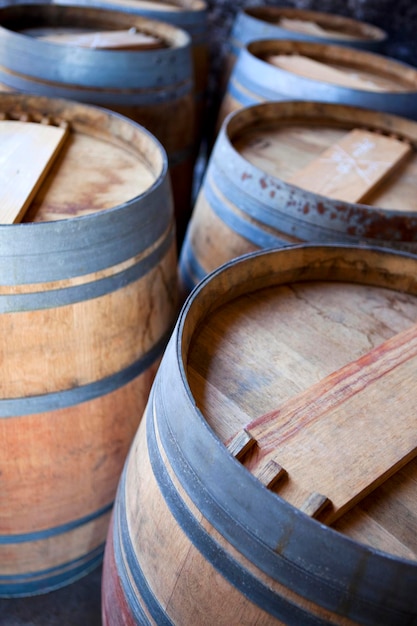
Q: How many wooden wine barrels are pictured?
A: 7